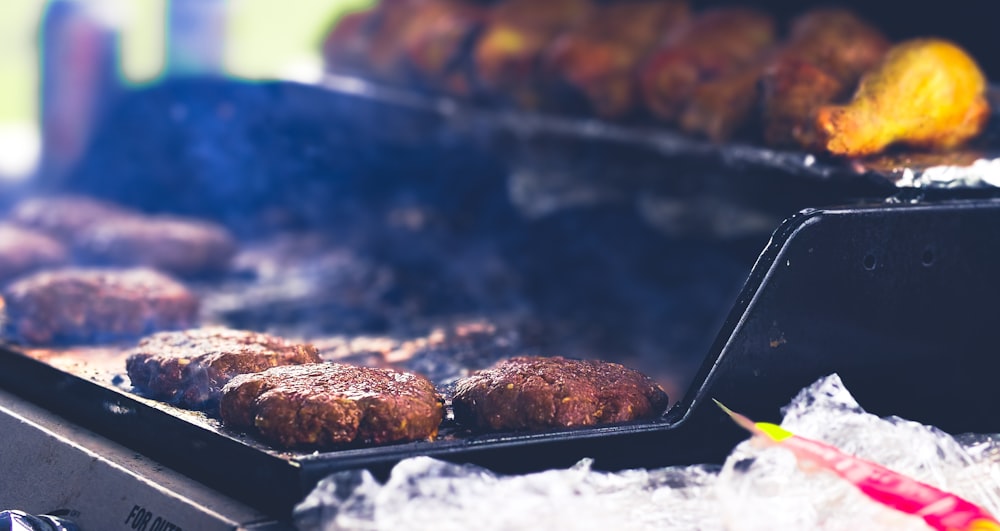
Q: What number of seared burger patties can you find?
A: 7